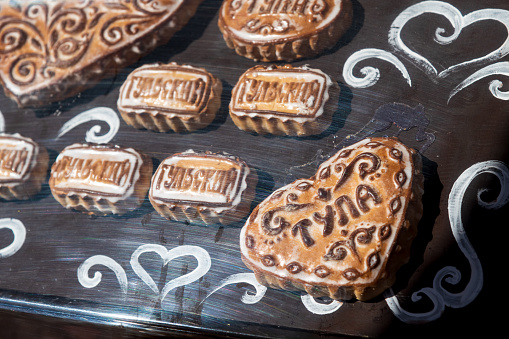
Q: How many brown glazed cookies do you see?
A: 8